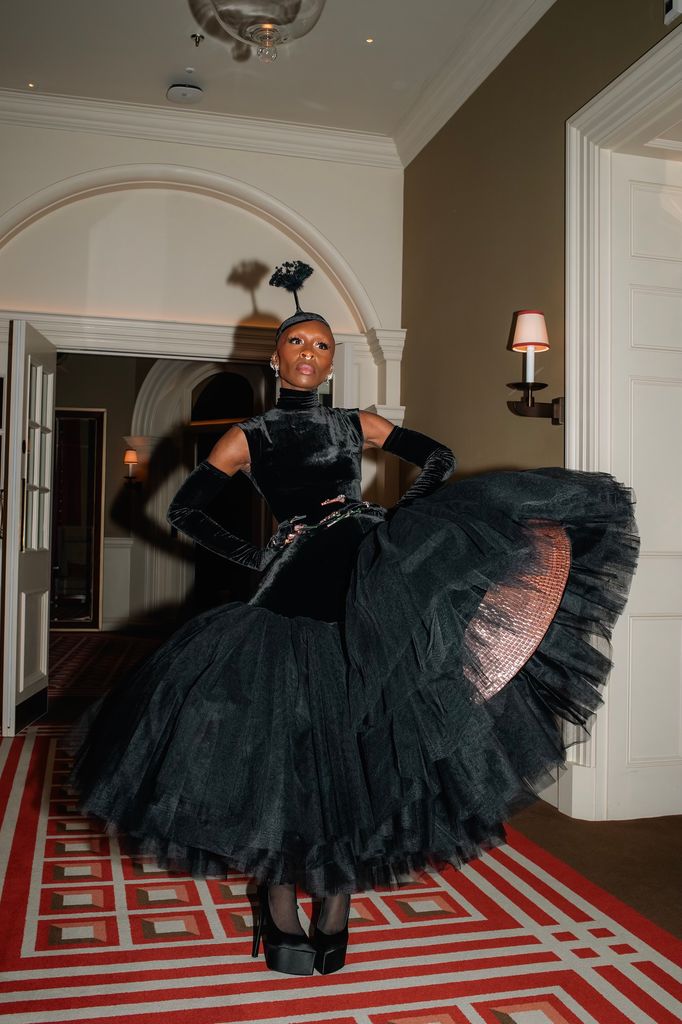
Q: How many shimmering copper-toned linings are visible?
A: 1